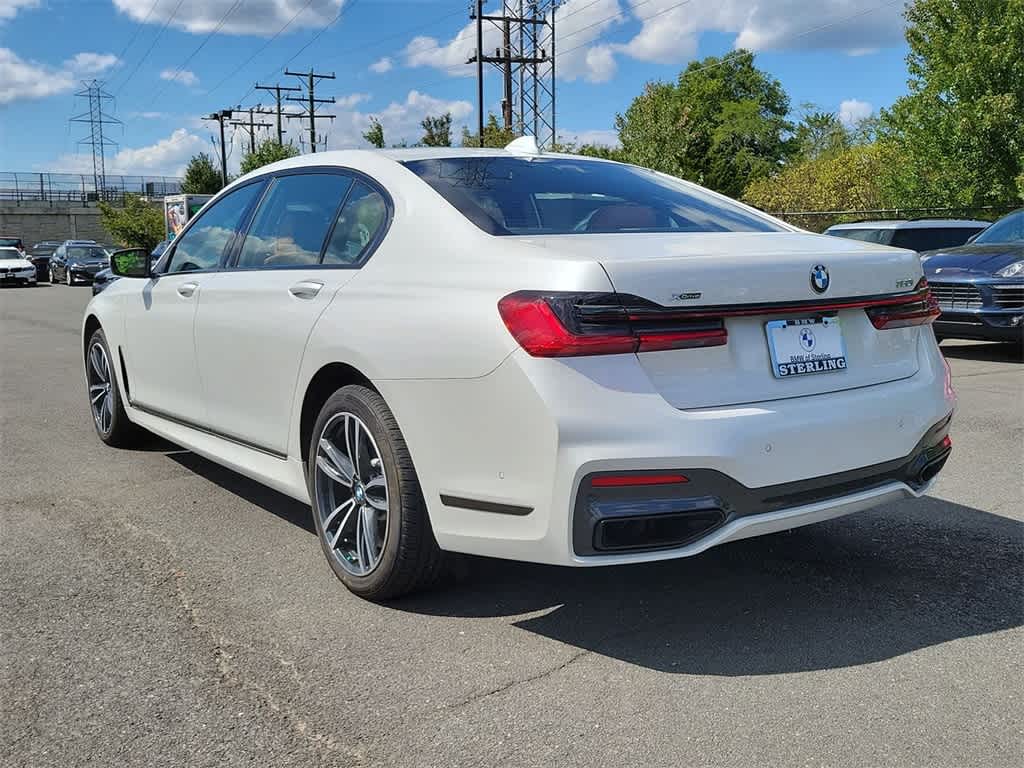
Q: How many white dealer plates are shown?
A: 1